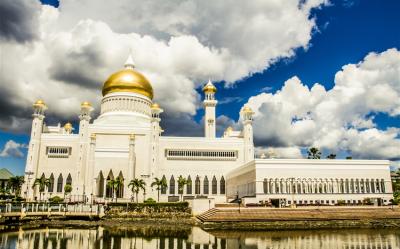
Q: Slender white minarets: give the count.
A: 5